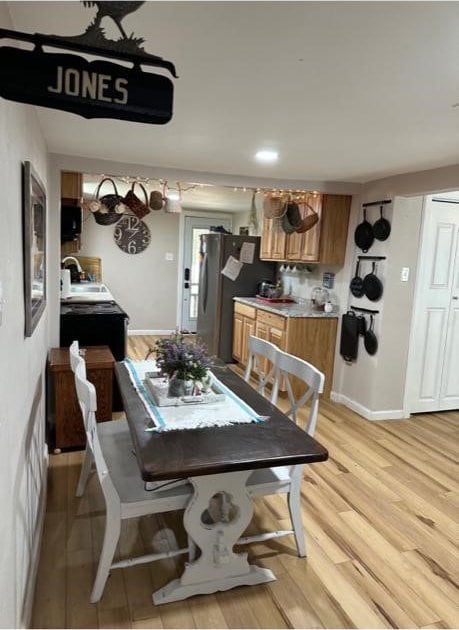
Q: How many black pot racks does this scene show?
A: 3